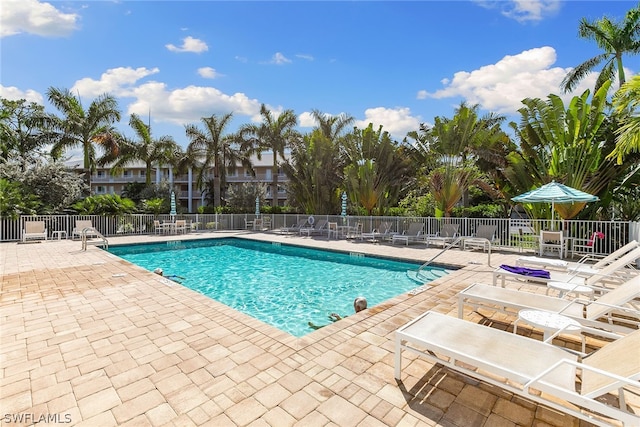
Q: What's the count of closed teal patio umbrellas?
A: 3